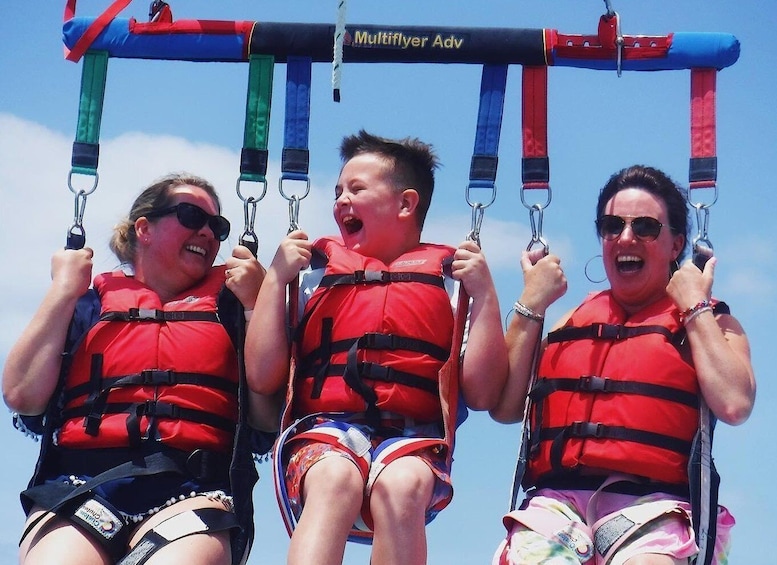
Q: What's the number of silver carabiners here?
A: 6